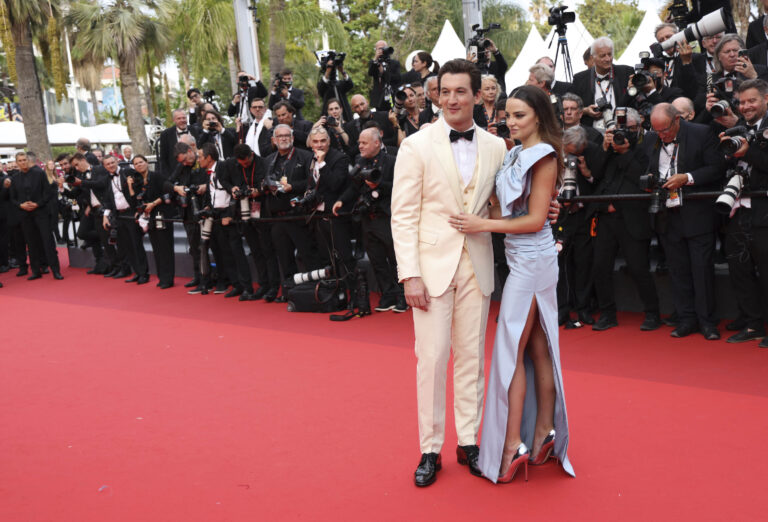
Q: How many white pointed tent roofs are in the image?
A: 4